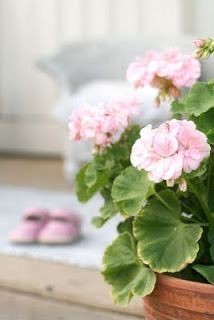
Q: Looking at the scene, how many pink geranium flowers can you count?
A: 3